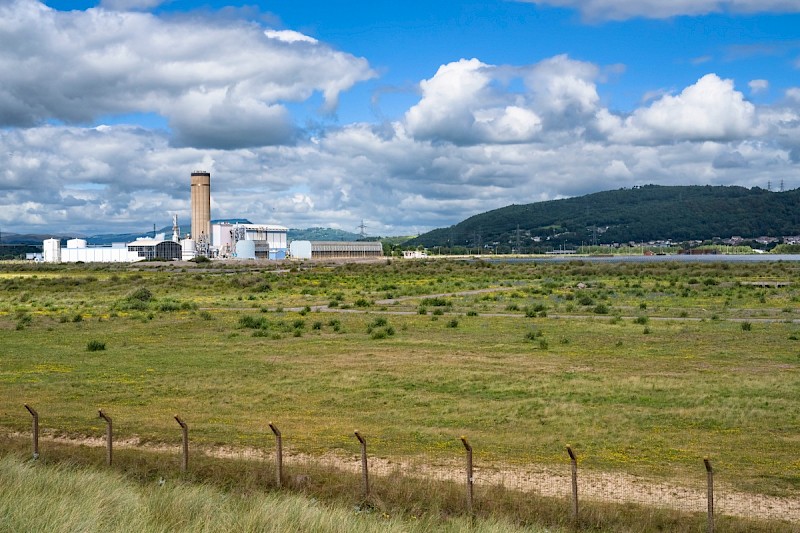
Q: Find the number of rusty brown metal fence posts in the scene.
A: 8